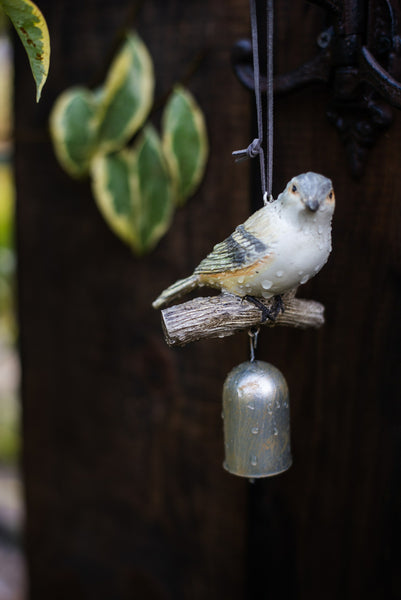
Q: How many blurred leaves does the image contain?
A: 5